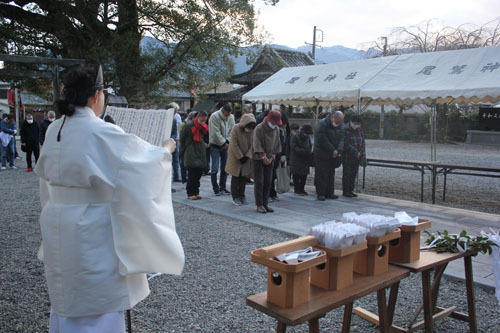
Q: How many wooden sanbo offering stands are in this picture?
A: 4